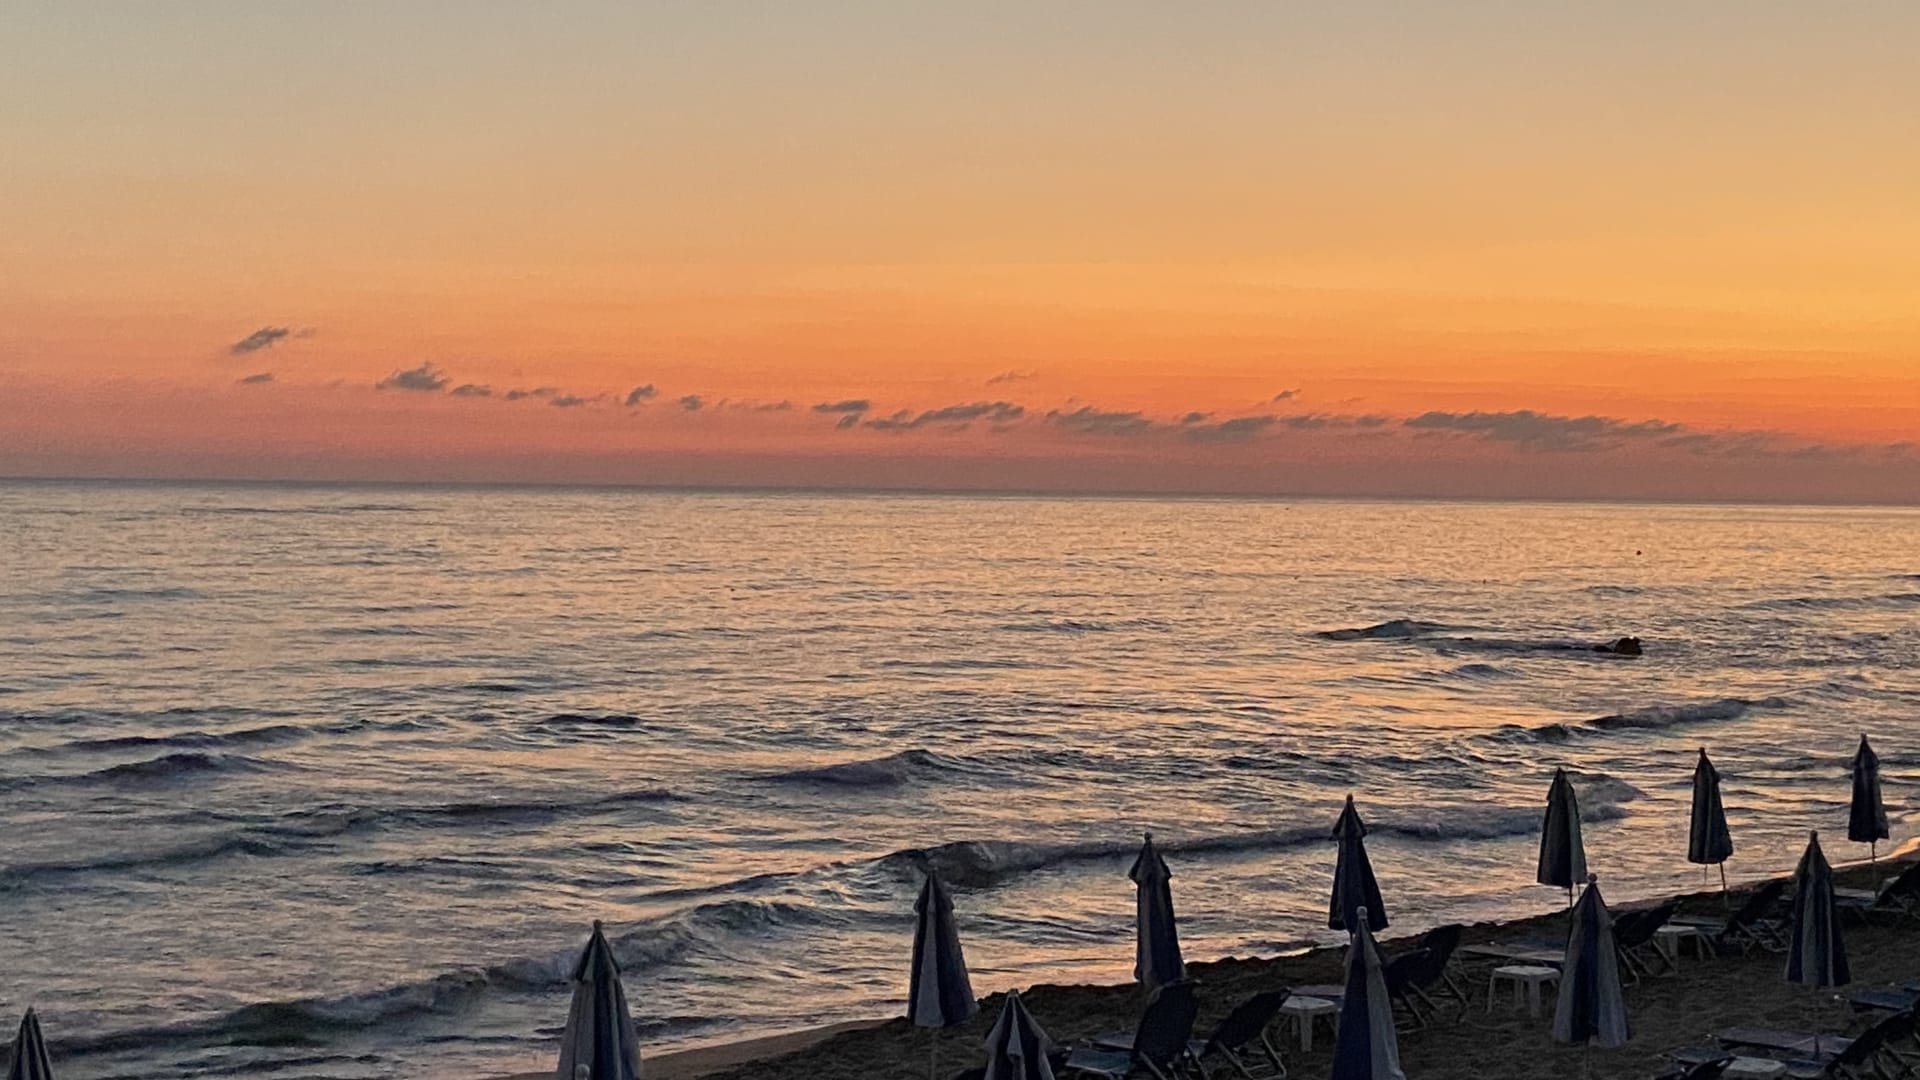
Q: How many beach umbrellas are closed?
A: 12